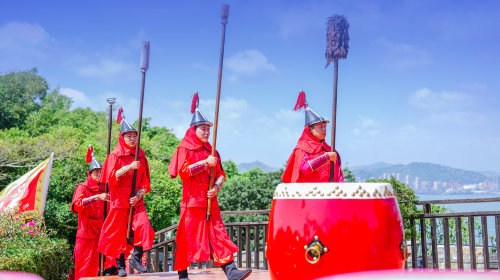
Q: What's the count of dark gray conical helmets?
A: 4